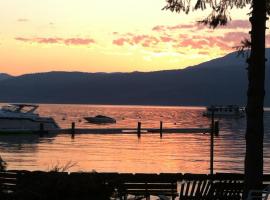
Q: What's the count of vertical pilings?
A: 5